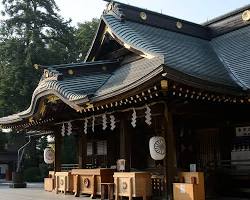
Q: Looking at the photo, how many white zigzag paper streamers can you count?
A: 8